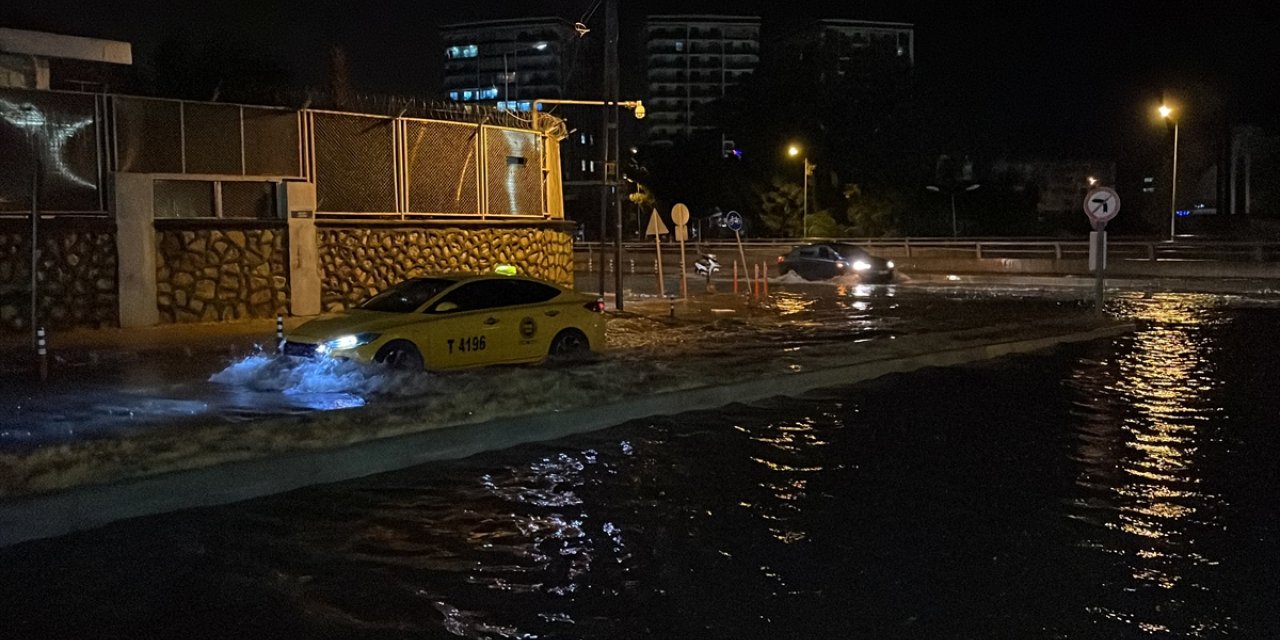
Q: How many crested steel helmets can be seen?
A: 0